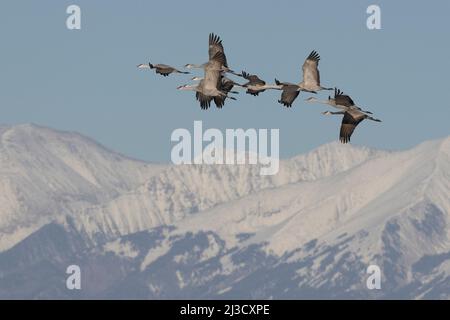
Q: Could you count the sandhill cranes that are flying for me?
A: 10